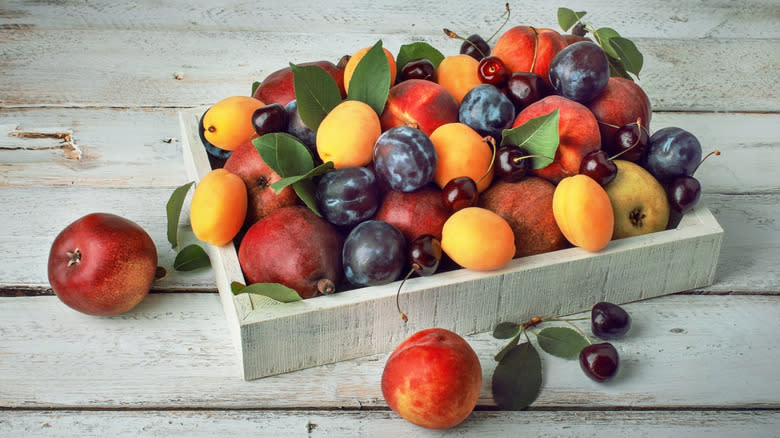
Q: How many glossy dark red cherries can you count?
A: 13